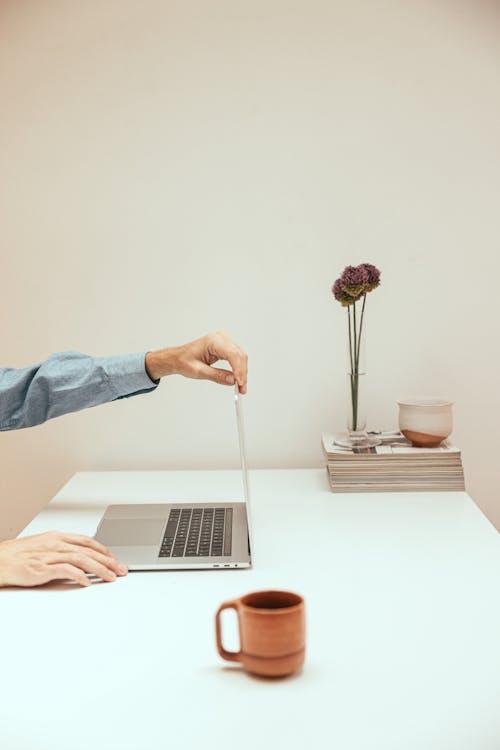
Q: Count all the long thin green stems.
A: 3